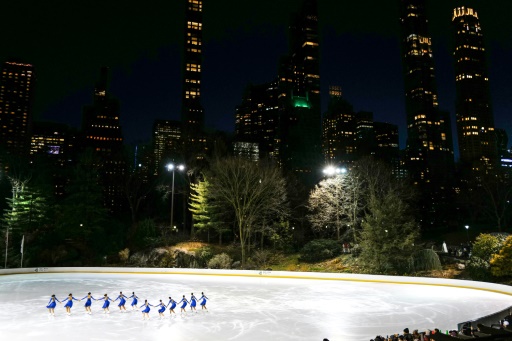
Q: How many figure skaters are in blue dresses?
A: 12